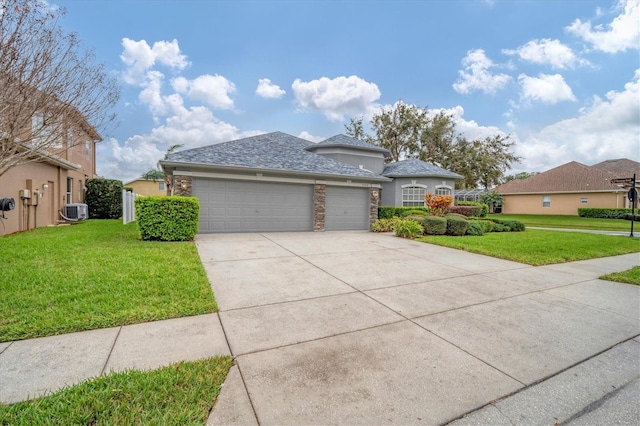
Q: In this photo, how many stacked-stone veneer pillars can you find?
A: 3